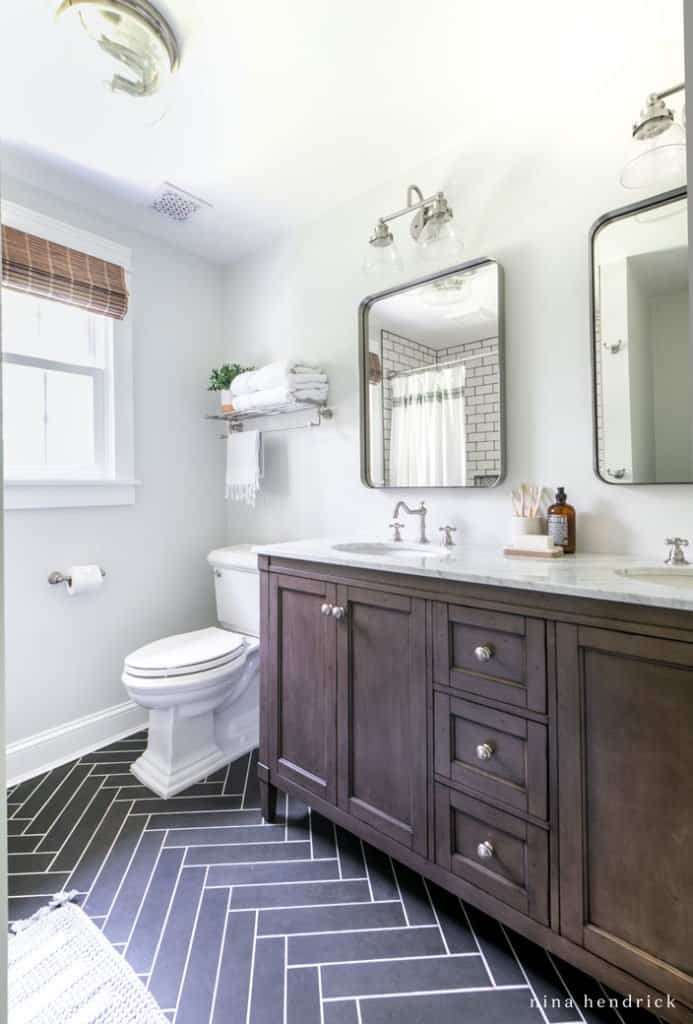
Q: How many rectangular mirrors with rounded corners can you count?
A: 2